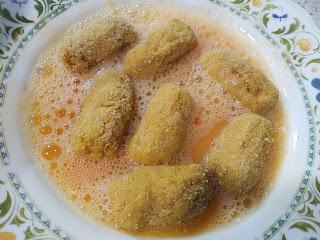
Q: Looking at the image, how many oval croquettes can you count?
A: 7